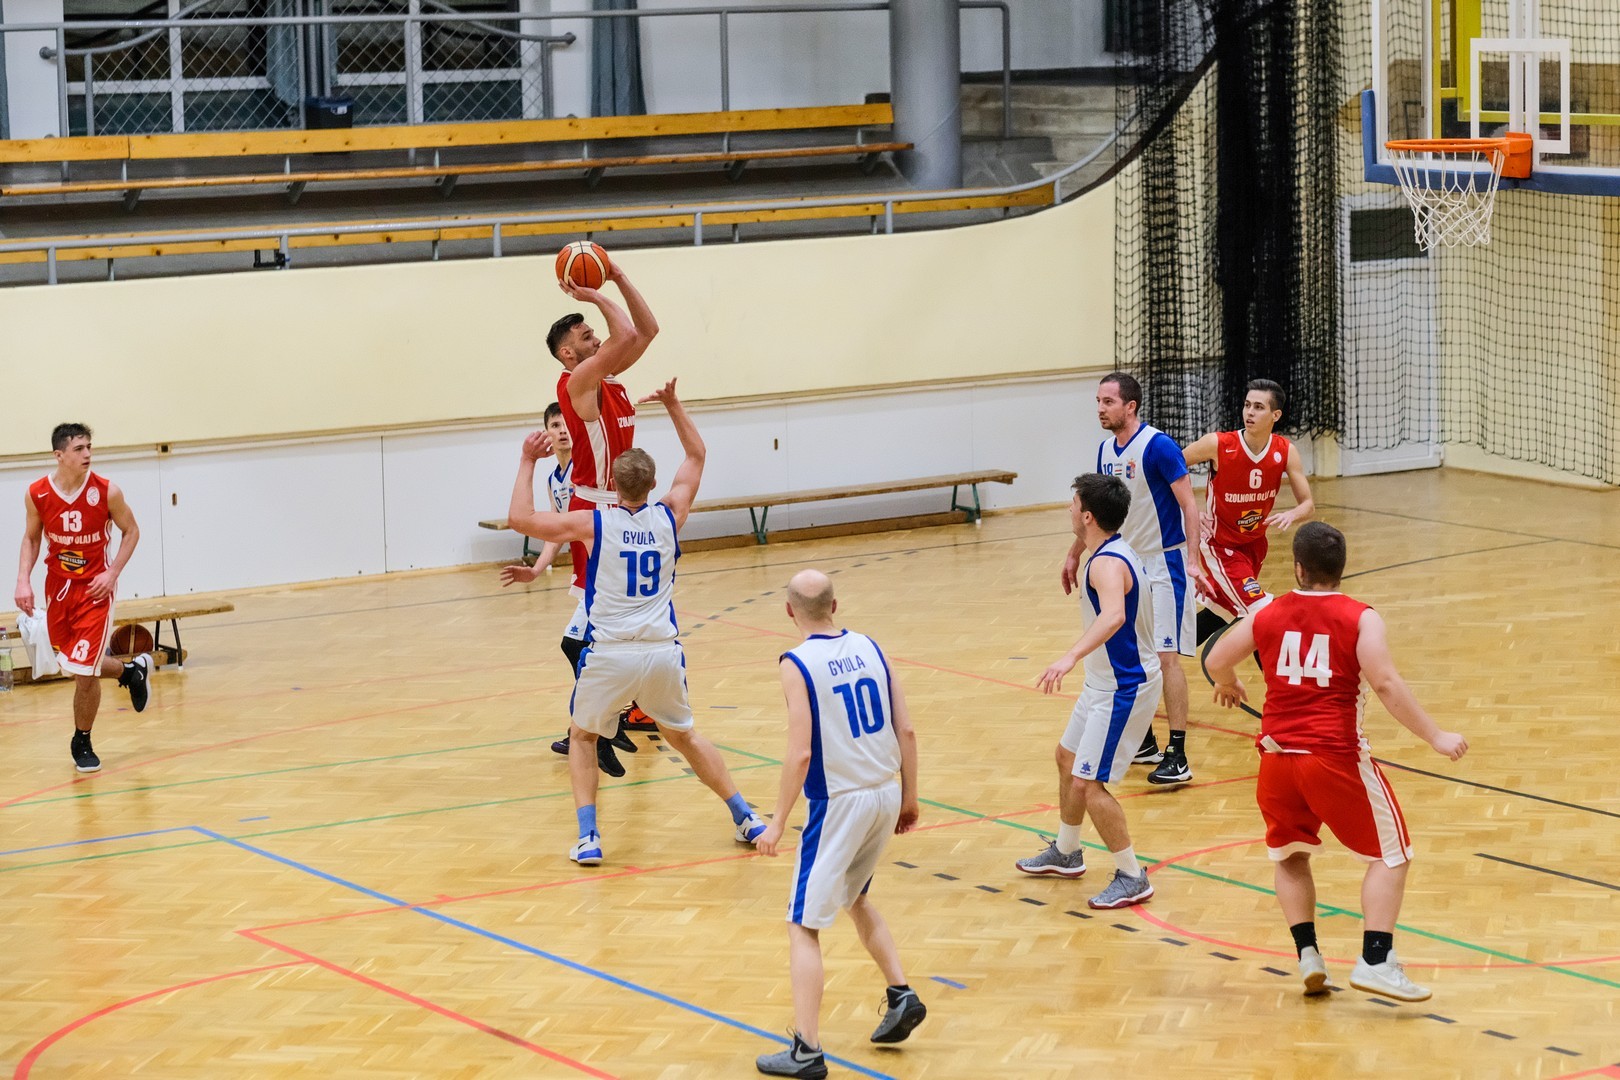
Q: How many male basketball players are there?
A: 9